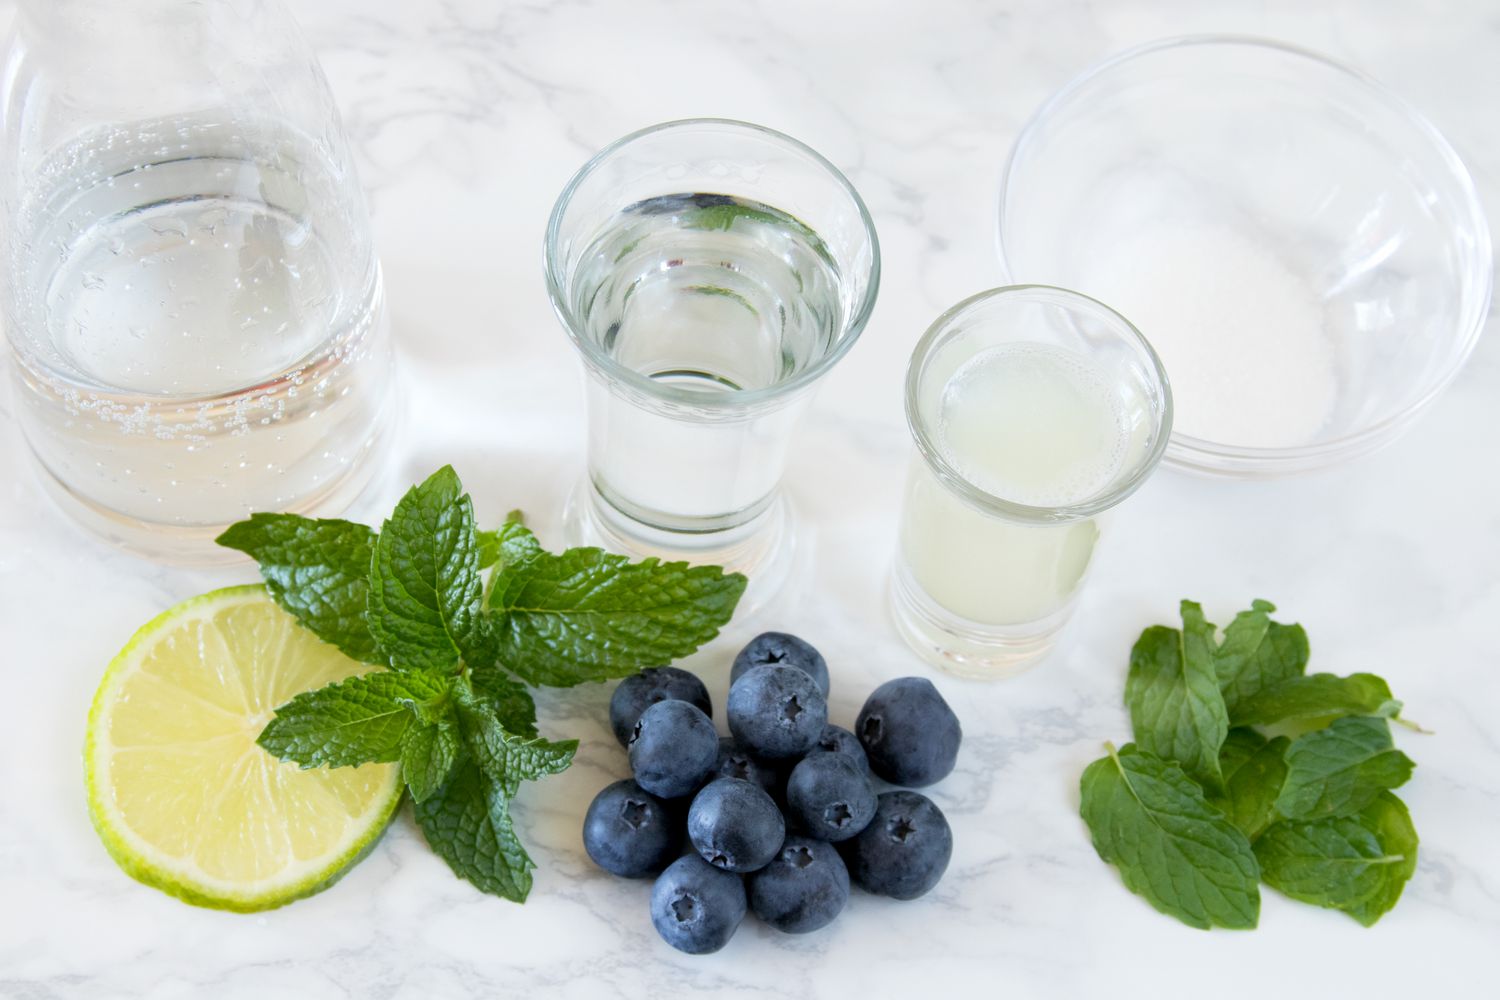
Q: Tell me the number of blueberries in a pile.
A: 13